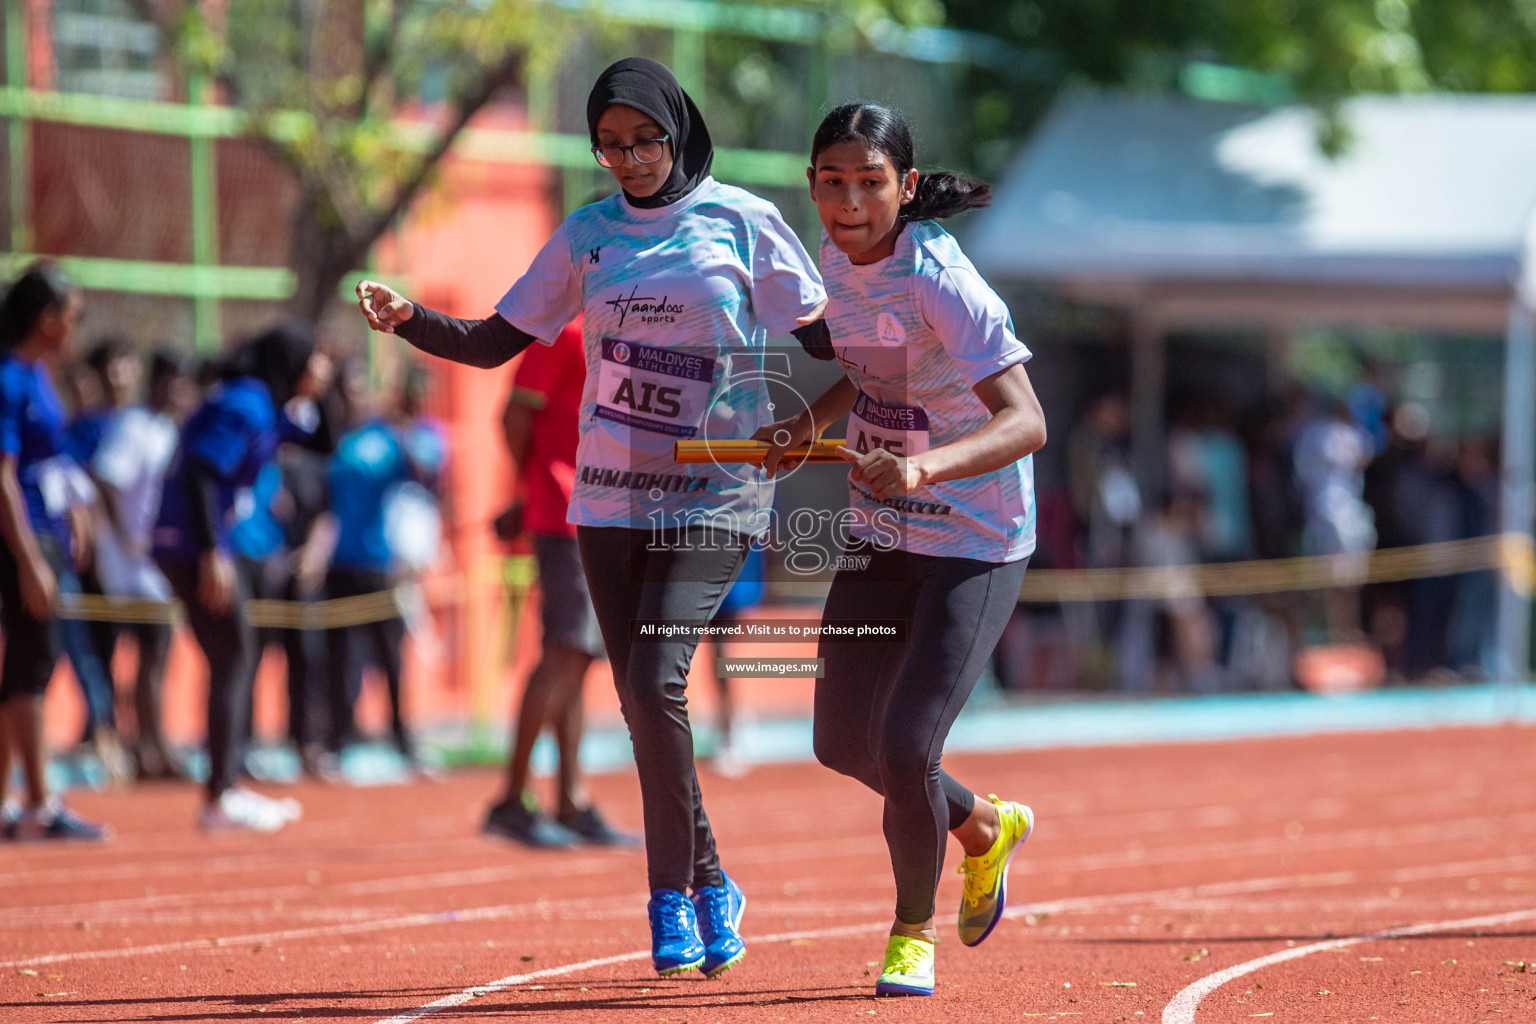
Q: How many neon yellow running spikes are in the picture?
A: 2